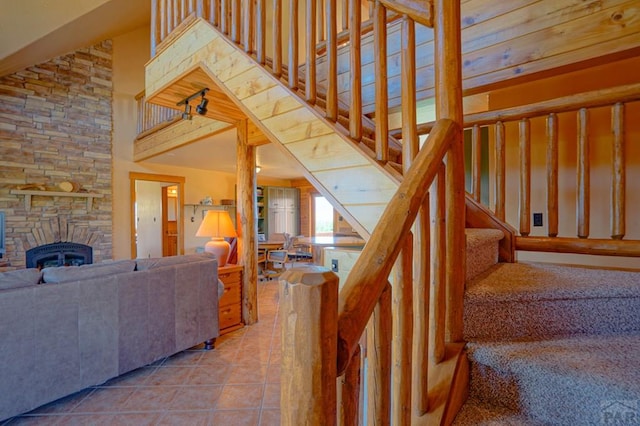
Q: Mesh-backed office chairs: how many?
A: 0